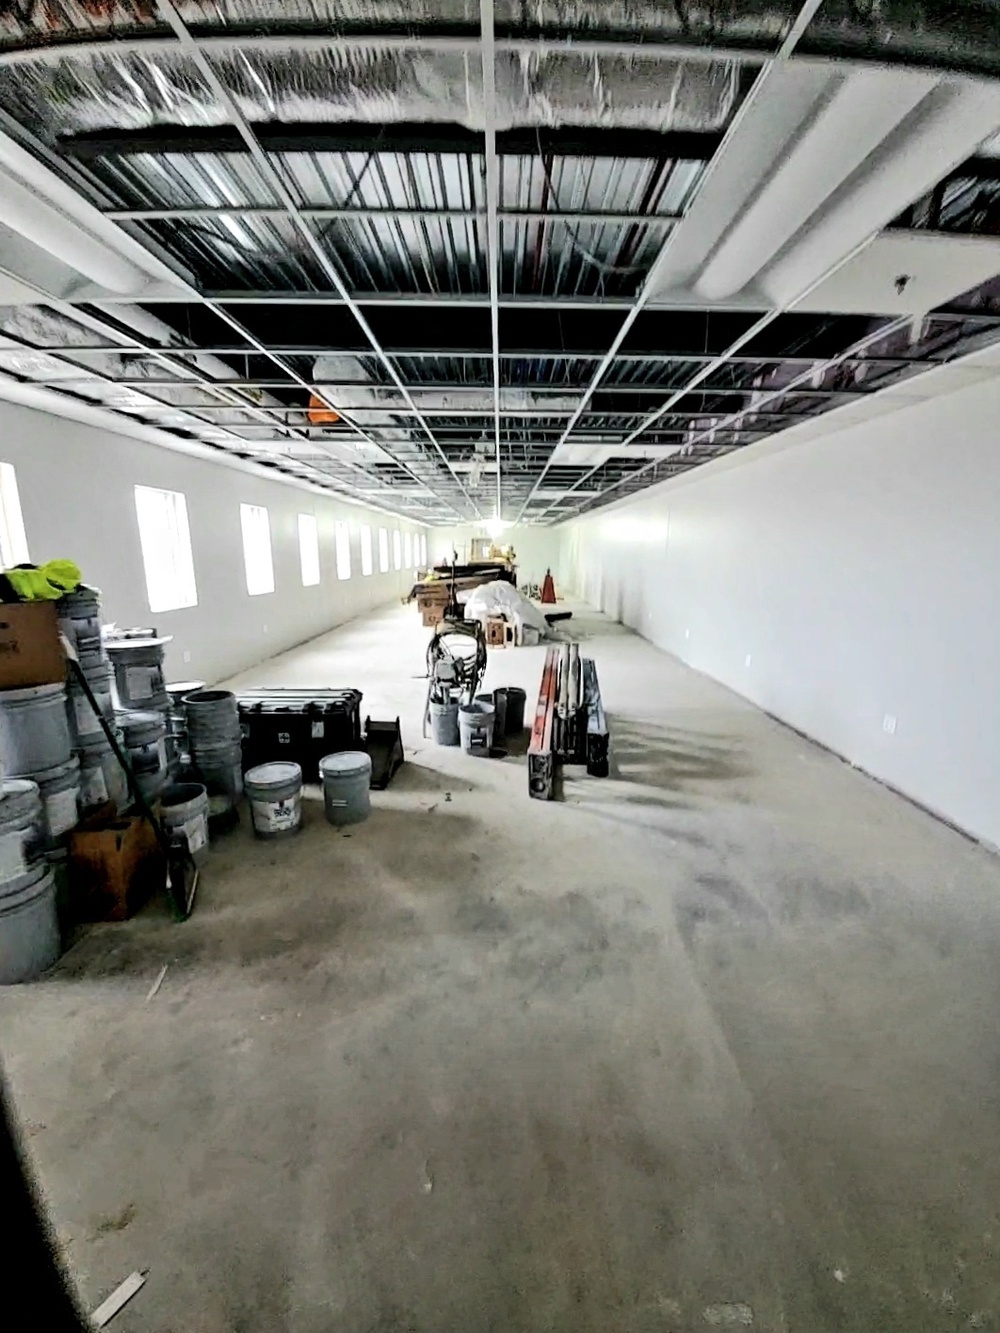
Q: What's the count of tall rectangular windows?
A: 11